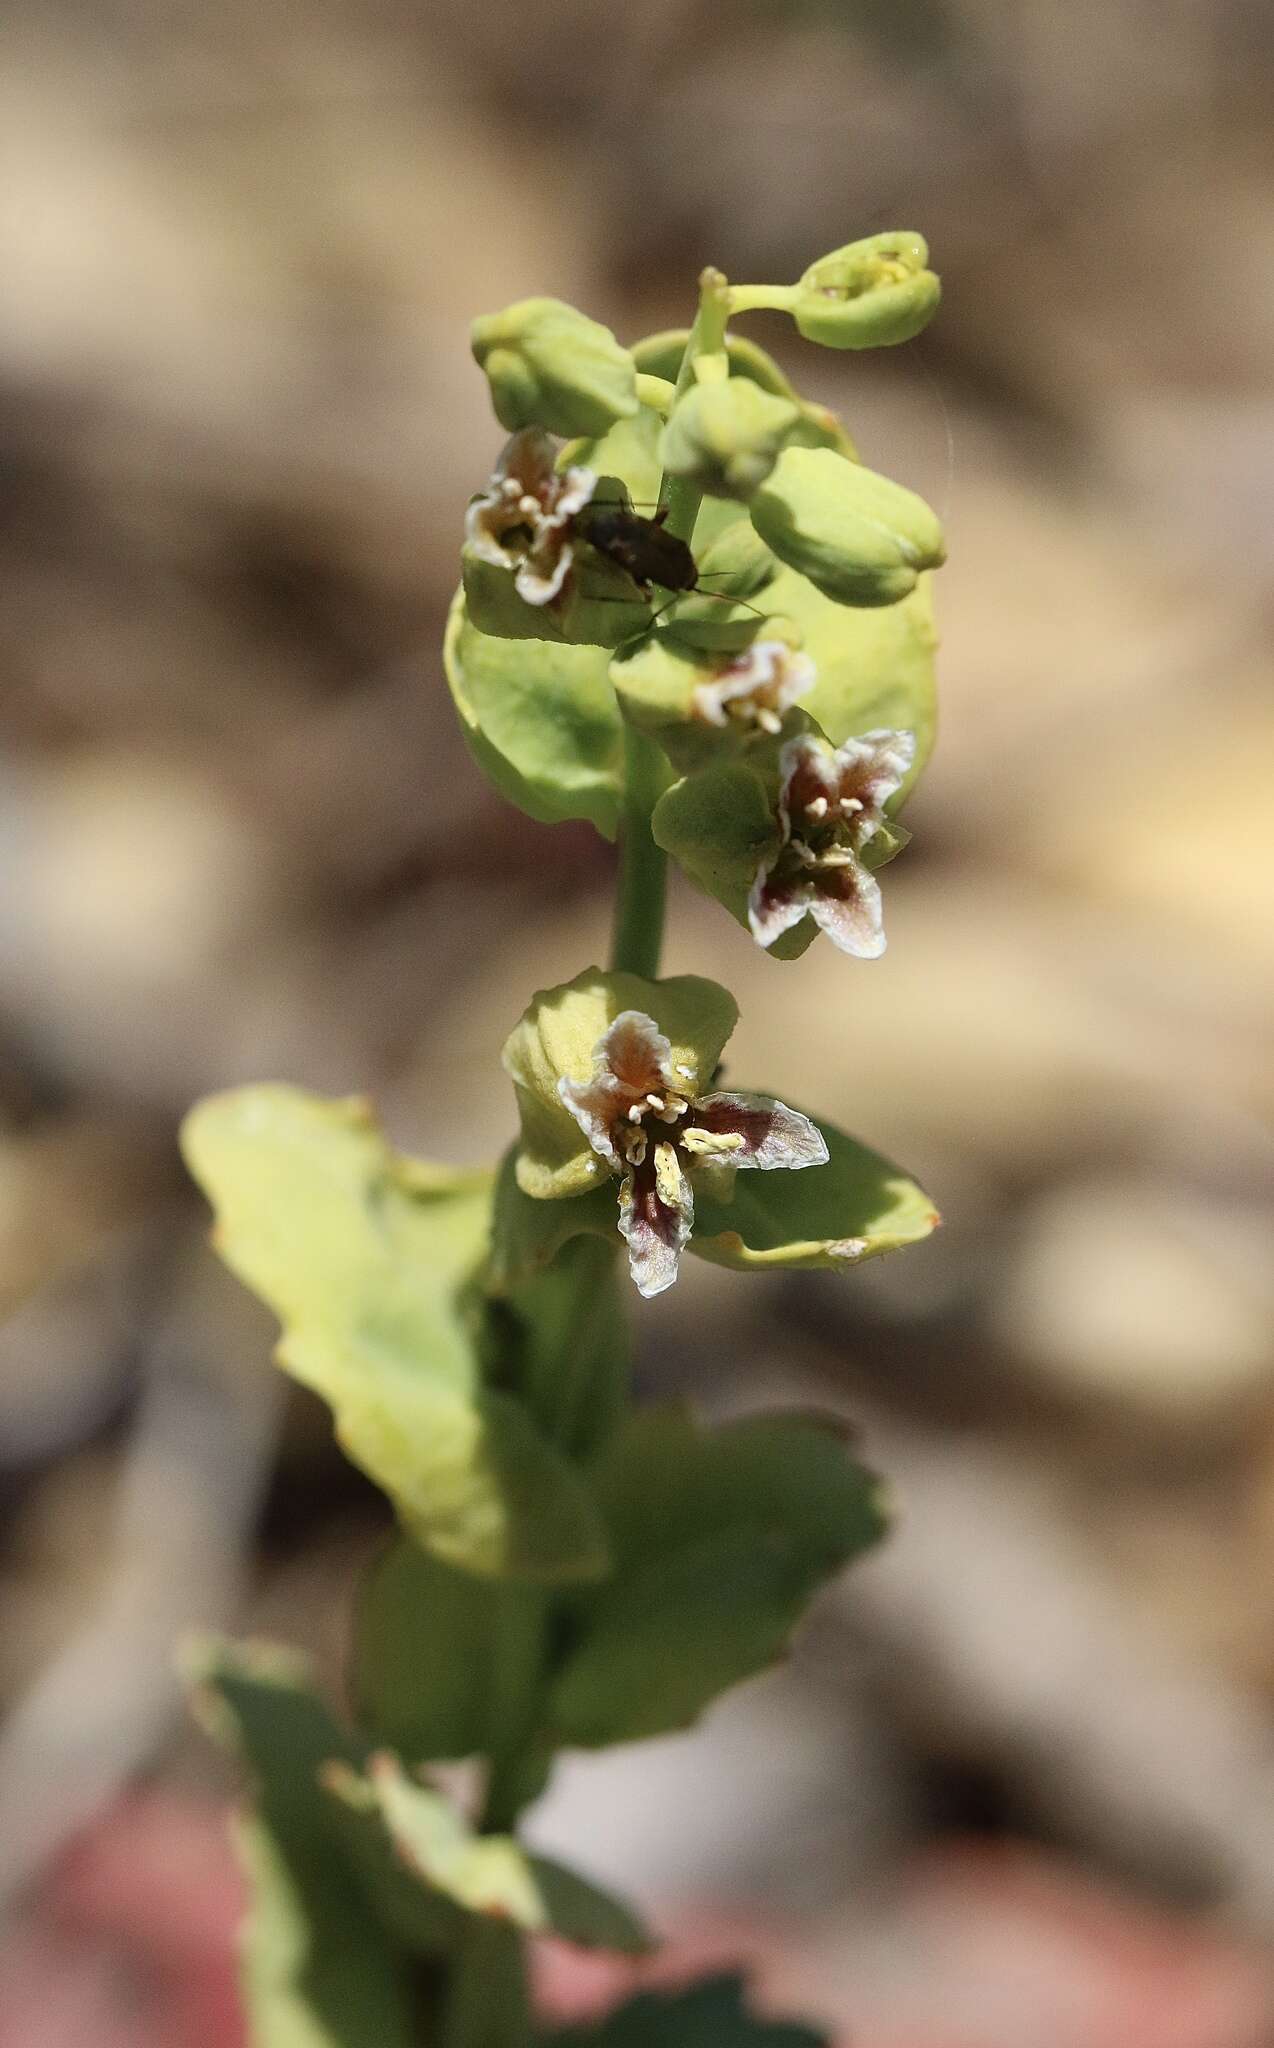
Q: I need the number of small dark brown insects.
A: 1